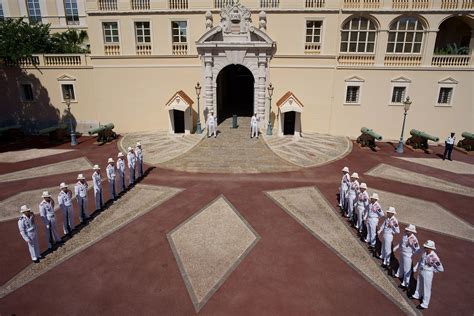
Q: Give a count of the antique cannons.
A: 6